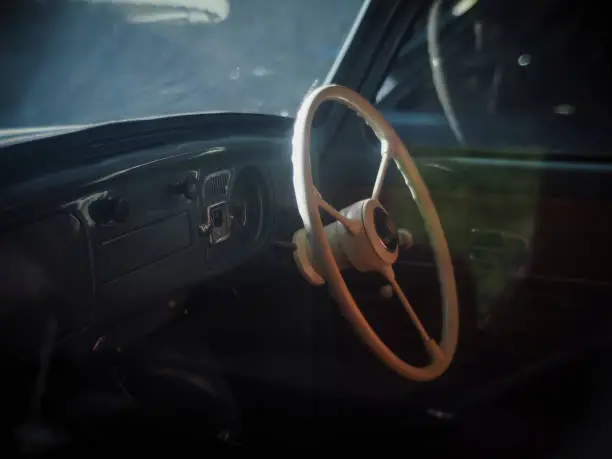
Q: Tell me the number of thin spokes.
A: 3